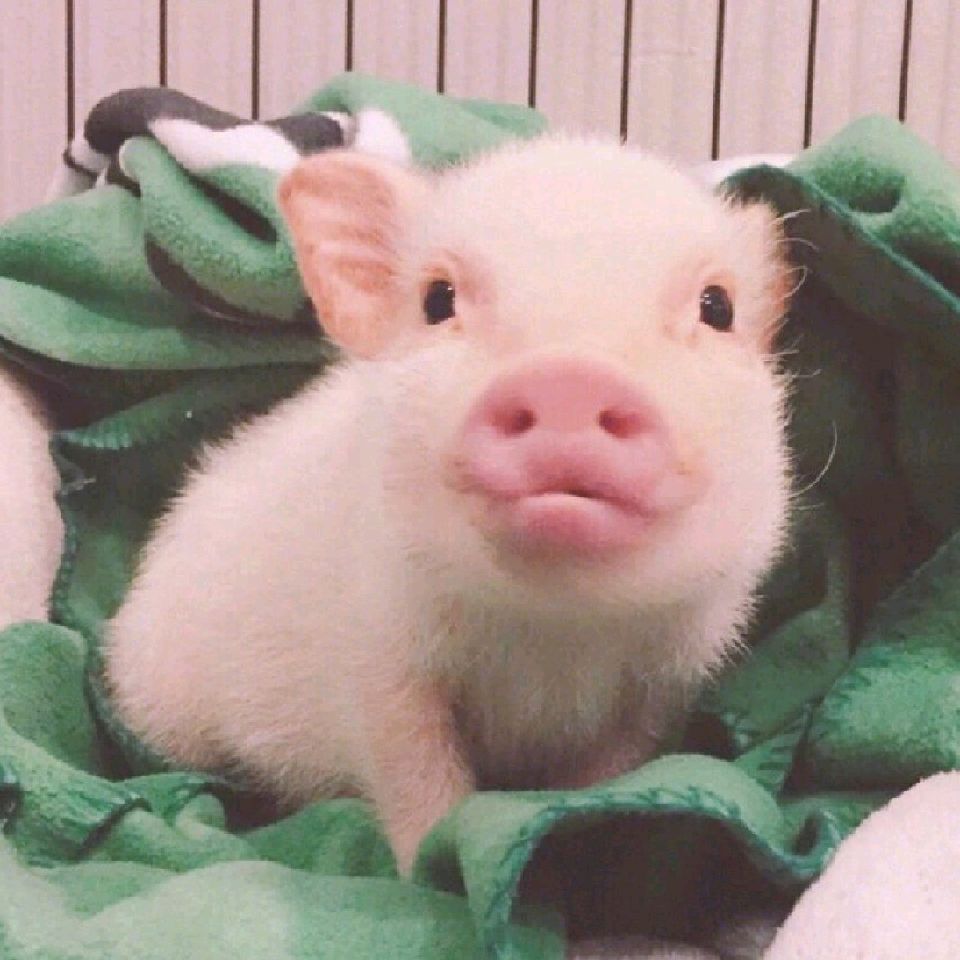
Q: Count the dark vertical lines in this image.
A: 10